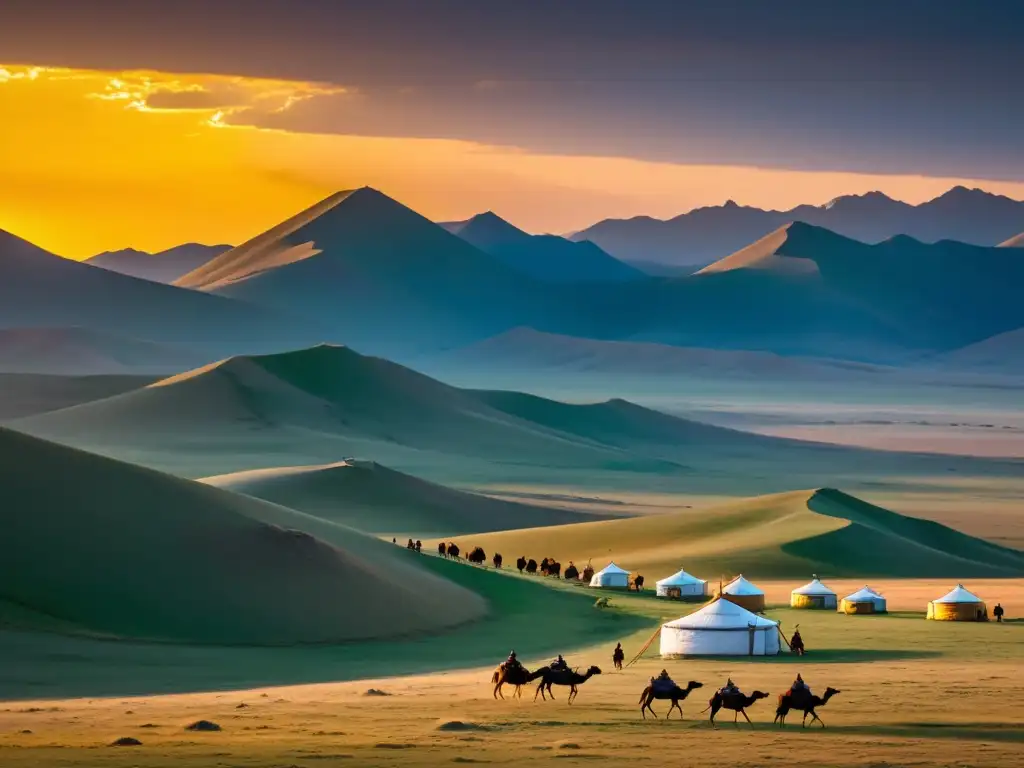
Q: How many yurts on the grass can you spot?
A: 7